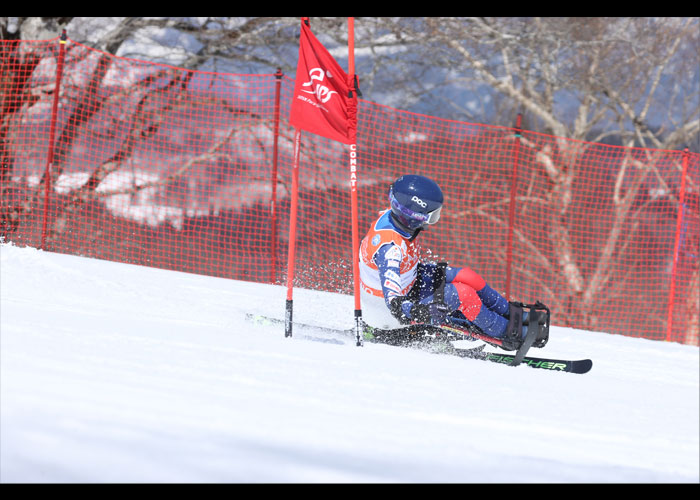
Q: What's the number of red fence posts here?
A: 4